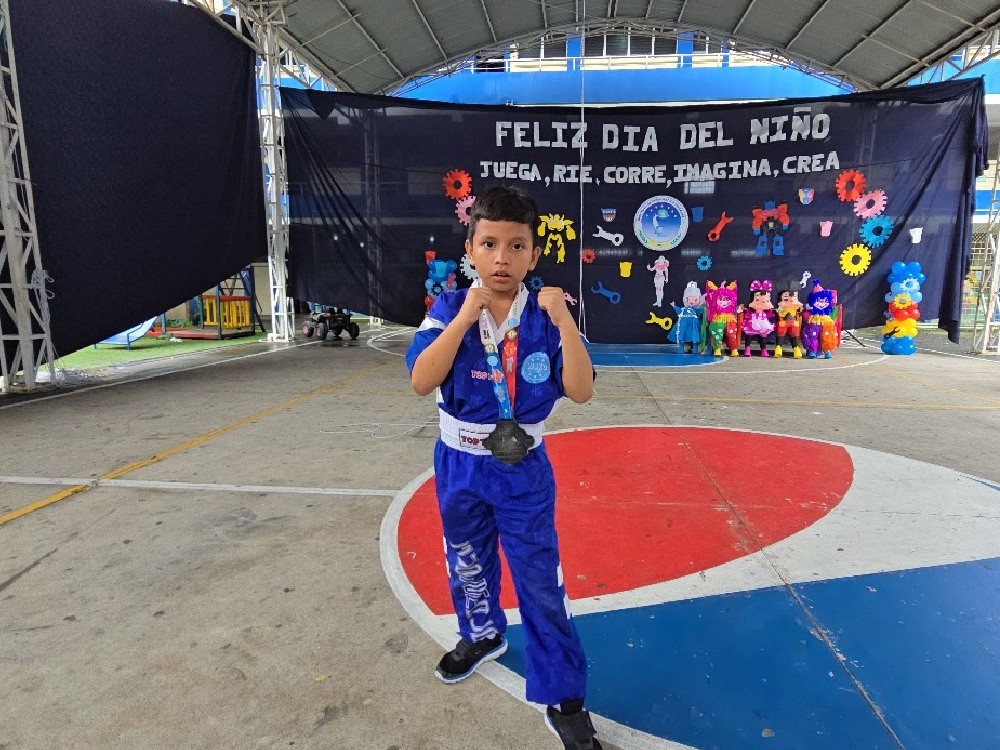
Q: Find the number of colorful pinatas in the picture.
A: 5